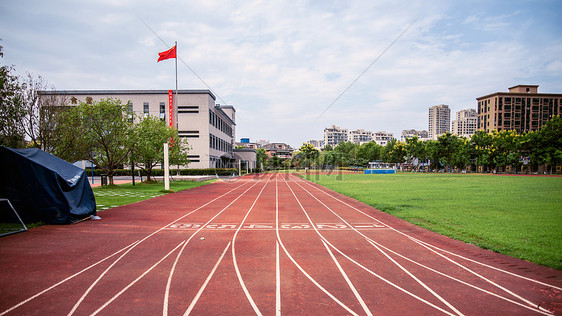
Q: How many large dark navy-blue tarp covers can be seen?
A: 1